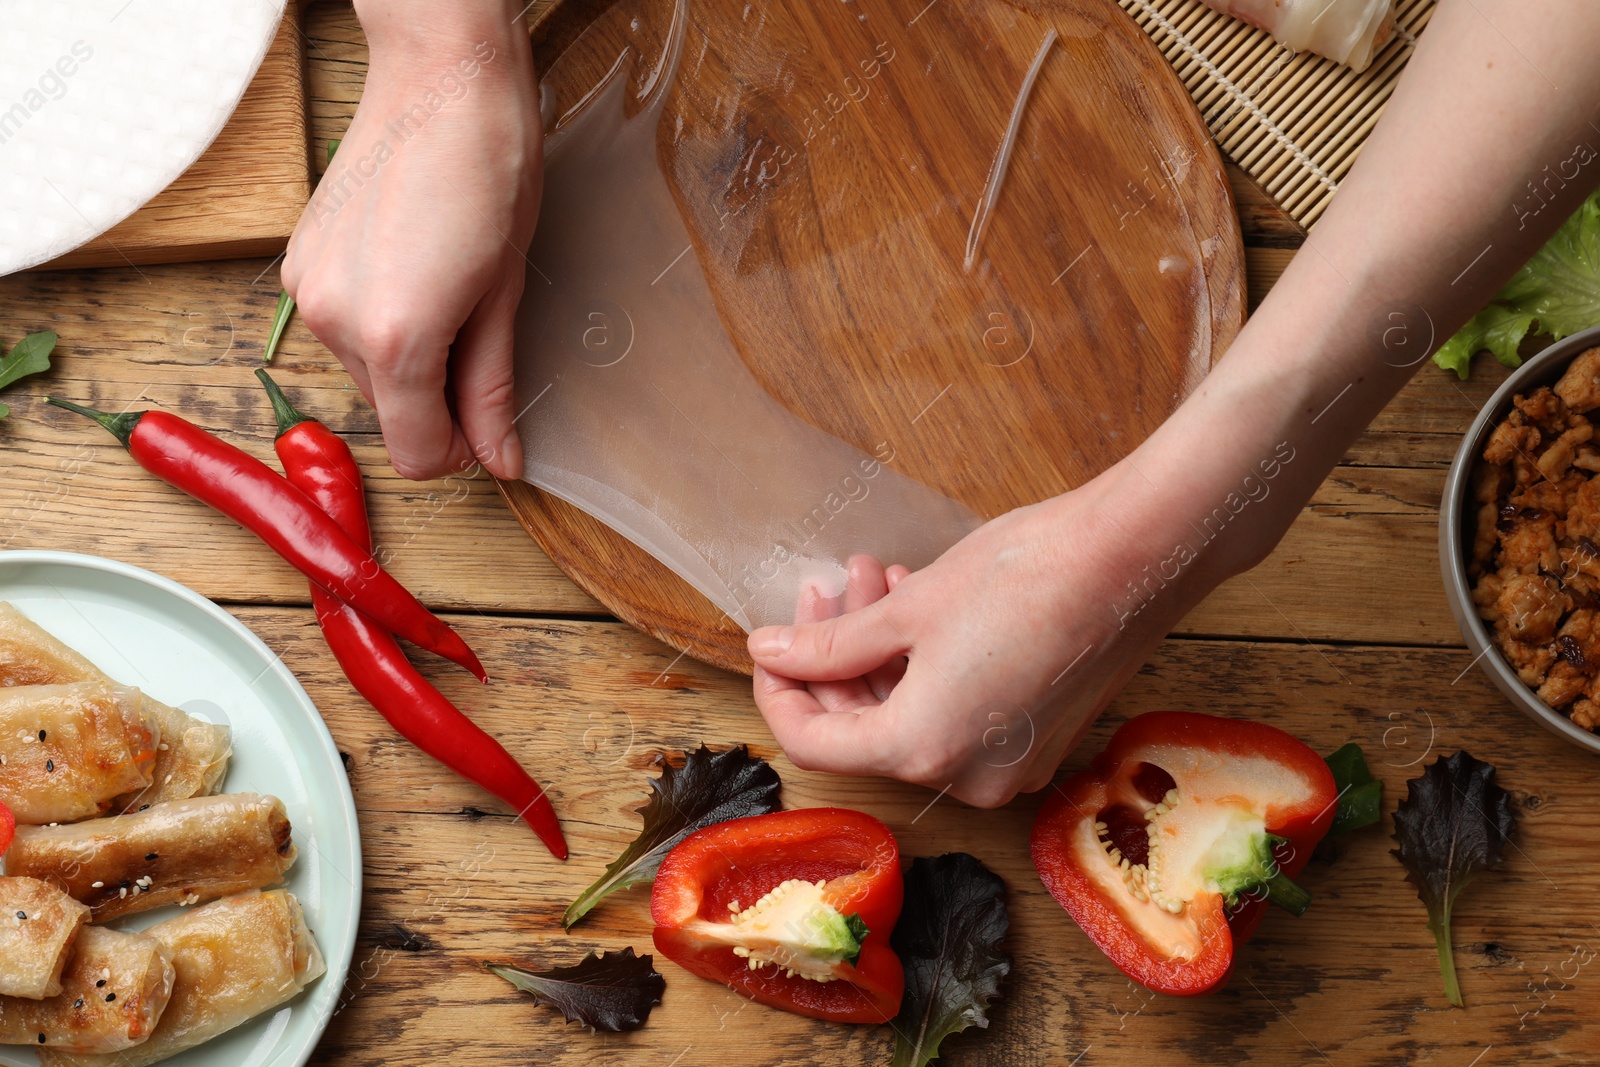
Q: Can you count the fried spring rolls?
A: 6